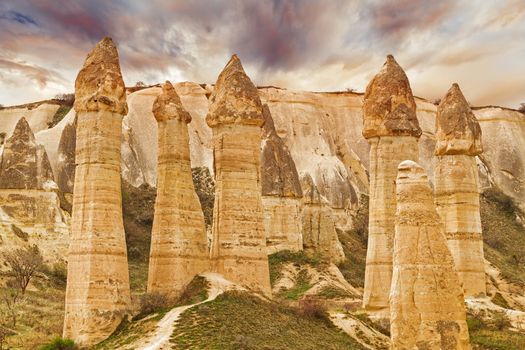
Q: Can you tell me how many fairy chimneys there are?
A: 6